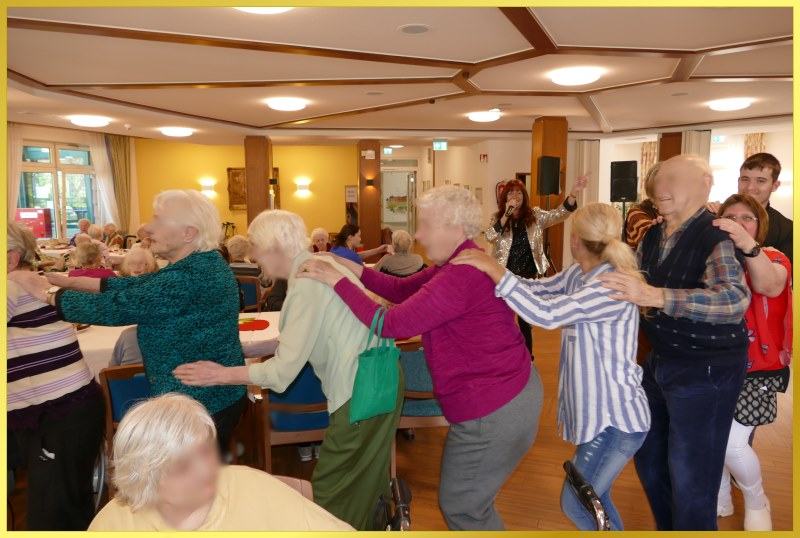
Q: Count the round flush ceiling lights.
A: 7